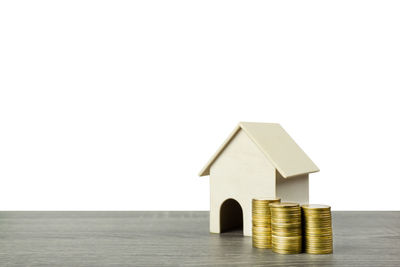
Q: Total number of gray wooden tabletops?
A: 1